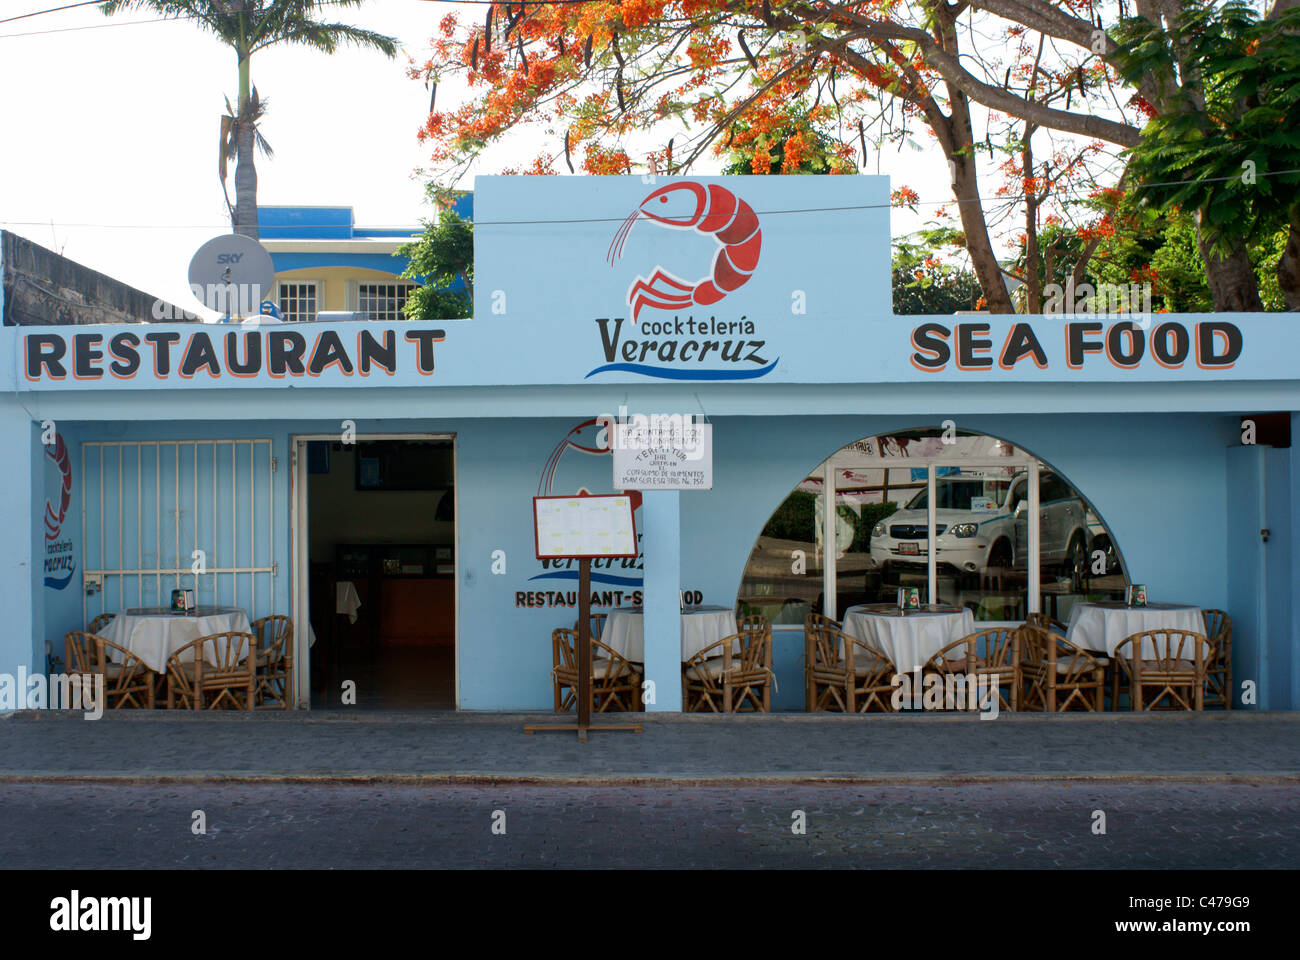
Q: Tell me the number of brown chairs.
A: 15